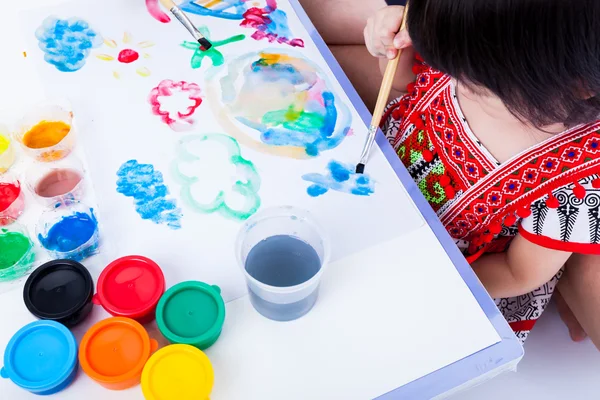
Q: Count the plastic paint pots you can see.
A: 12